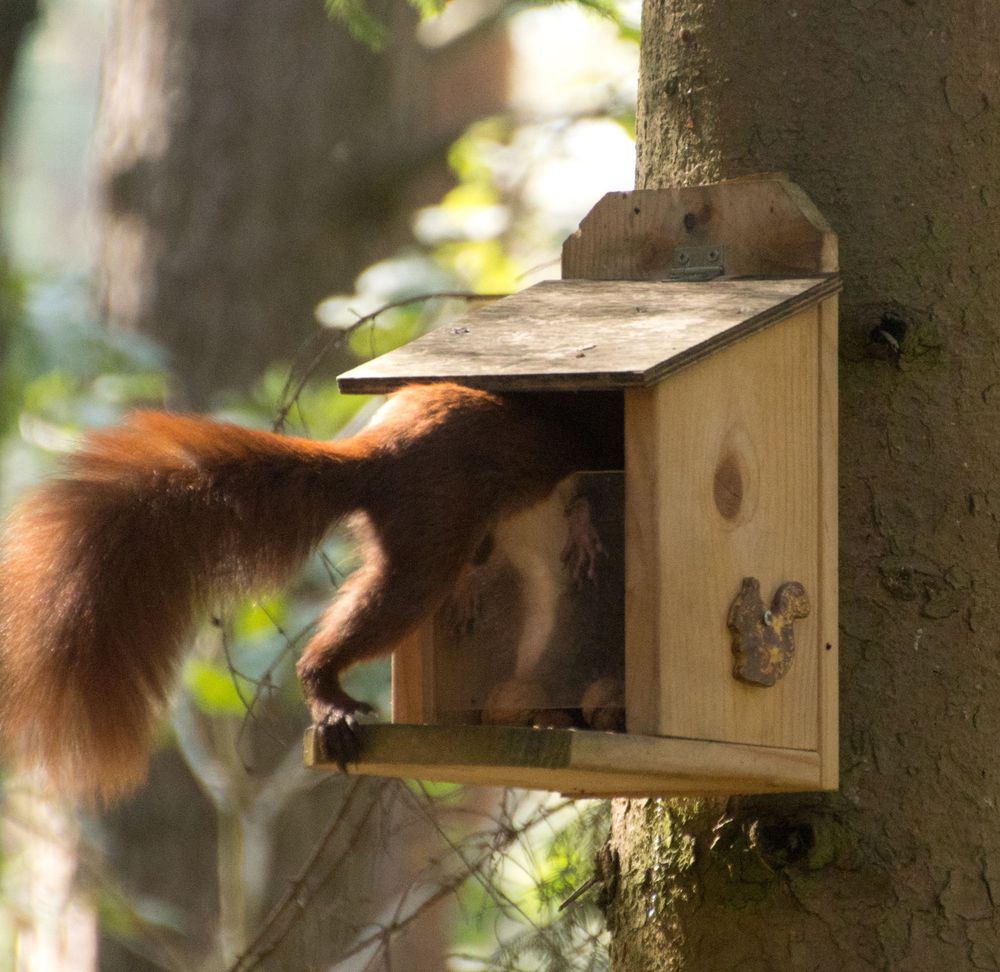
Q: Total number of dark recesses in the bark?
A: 2